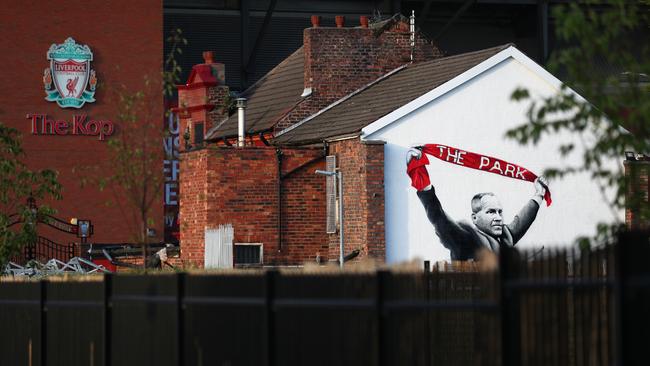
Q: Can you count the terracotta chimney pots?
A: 4